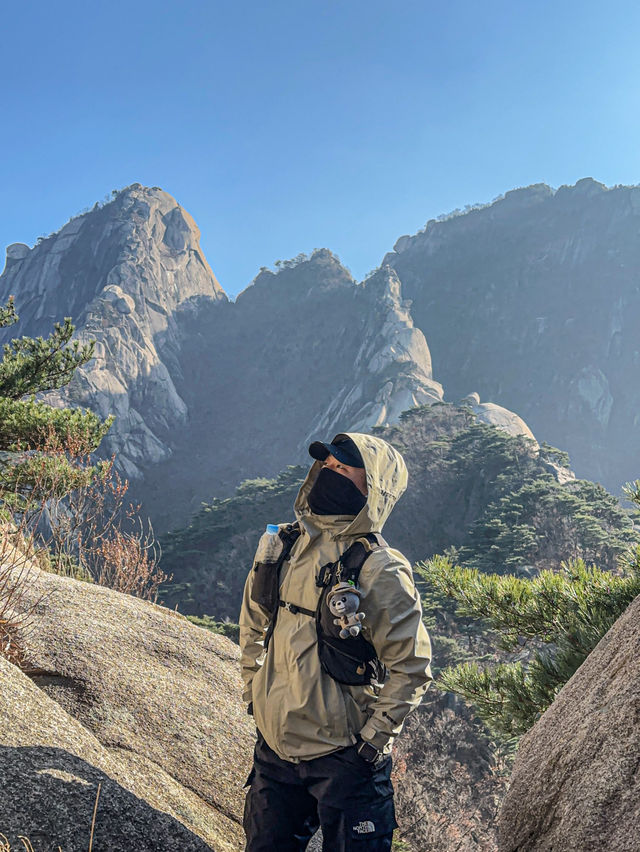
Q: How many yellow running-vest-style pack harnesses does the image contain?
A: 0